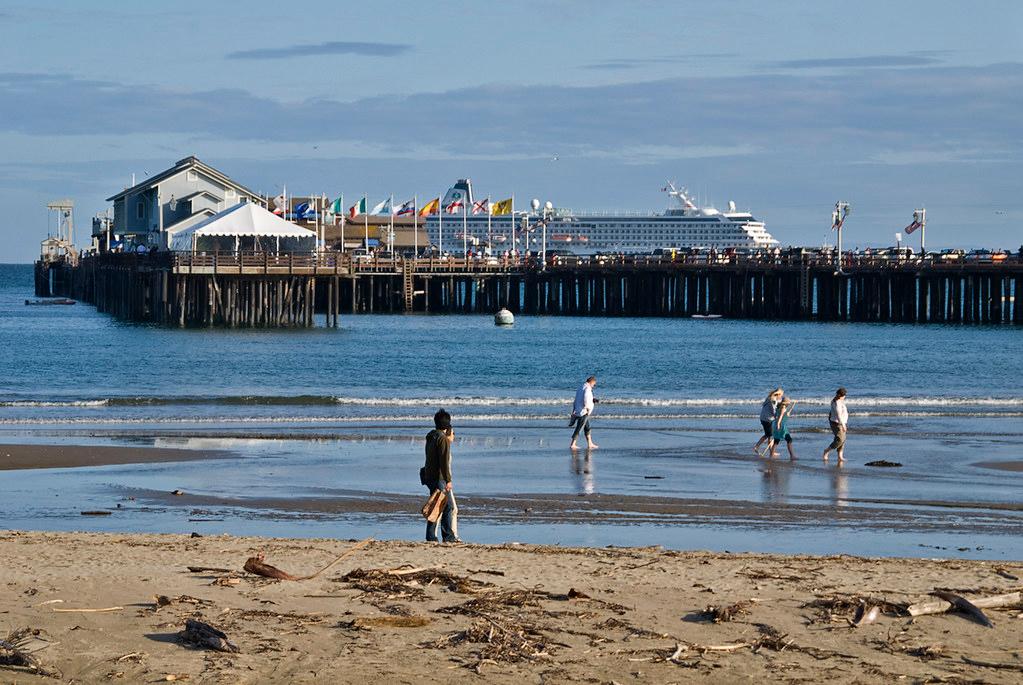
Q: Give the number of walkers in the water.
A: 4